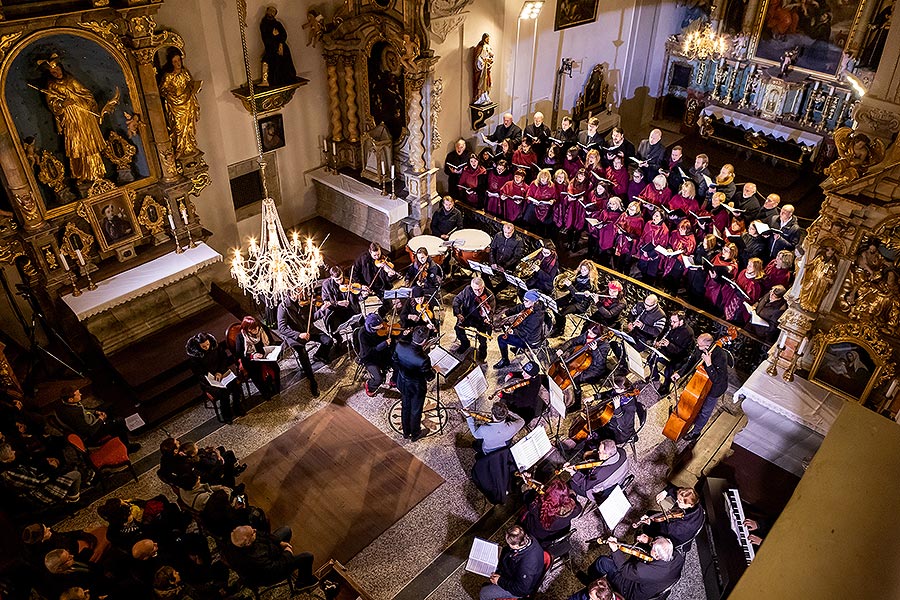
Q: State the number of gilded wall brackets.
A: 2